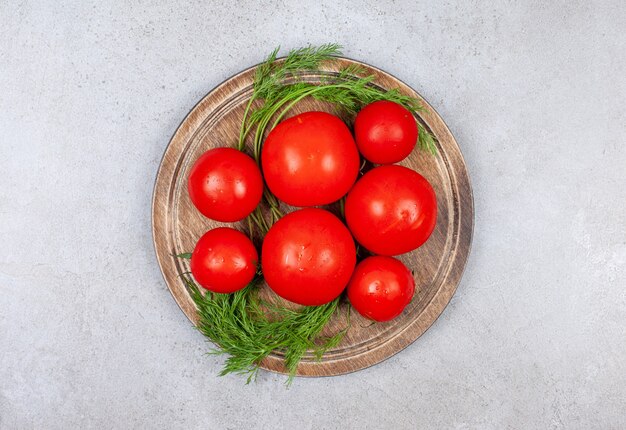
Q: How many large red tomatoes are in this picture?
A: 3